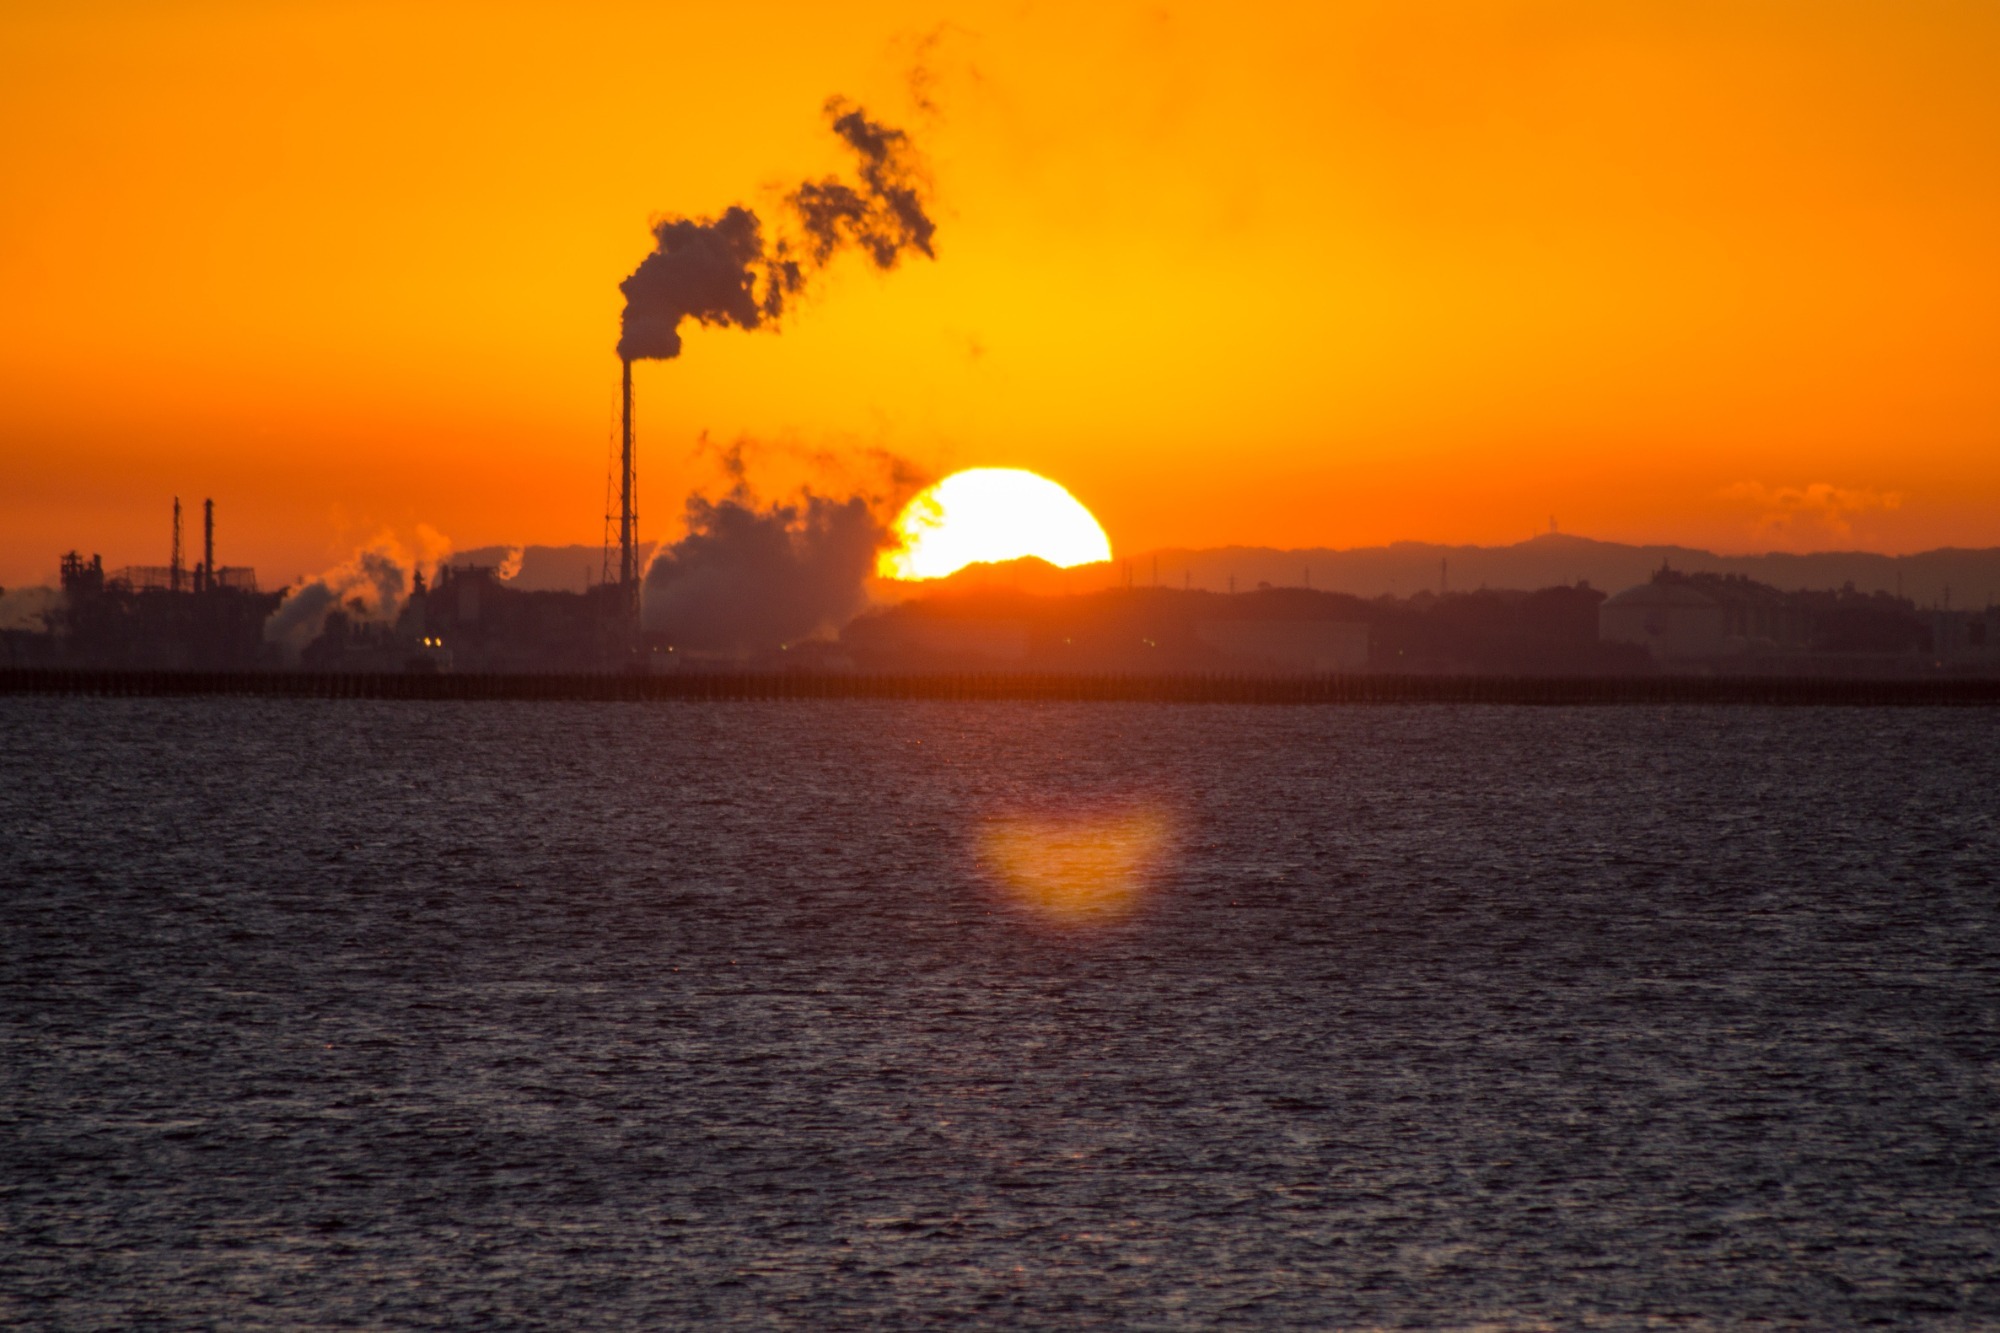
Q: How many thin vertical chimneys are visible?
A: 3